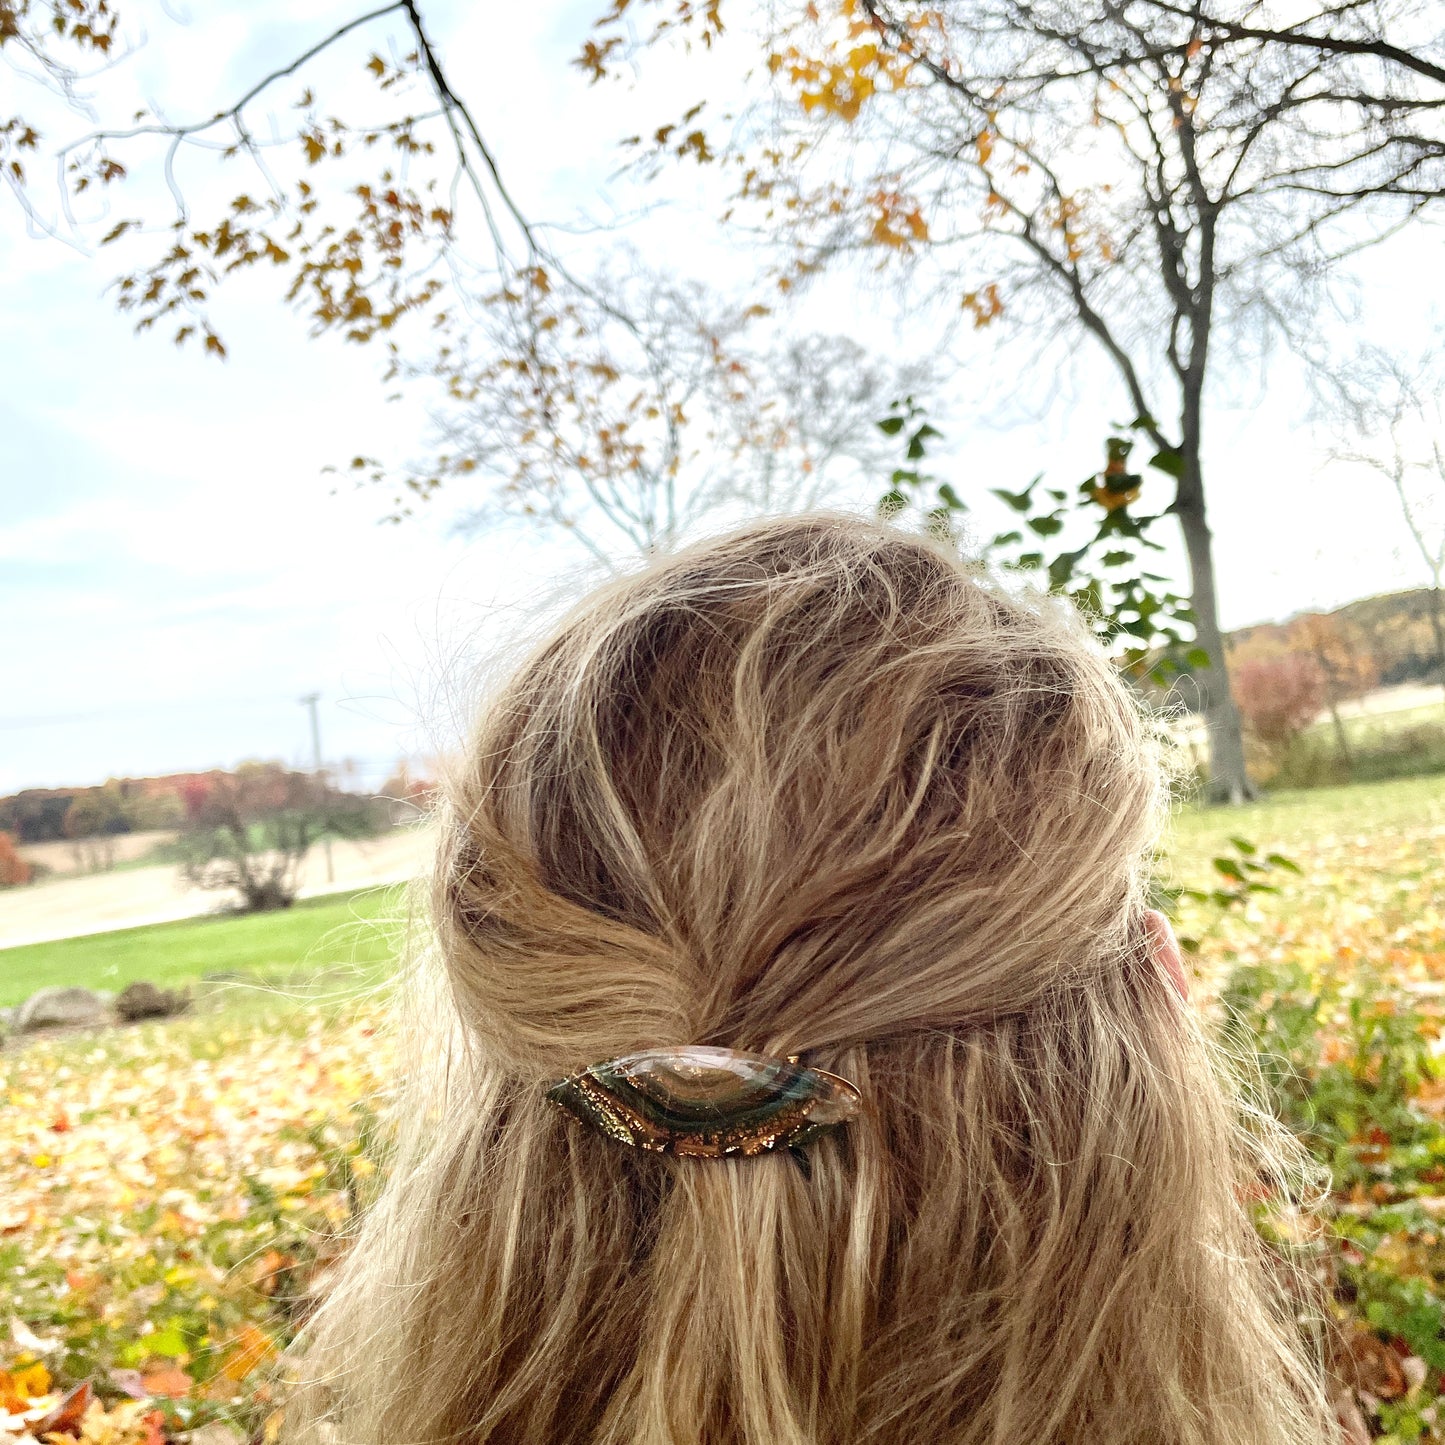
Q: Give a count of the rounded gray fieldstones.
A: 2